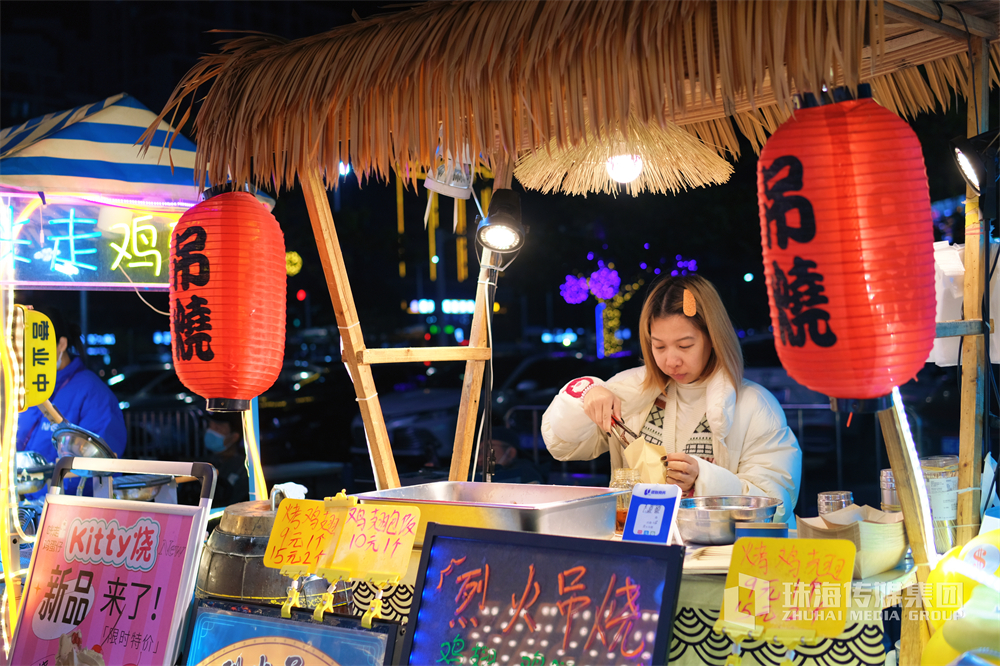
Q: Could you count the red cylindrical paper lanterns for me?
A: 2